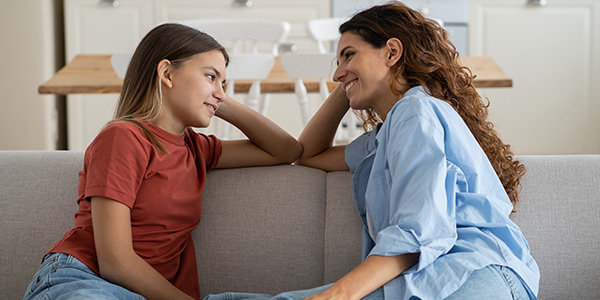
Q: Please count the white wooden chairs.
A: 4